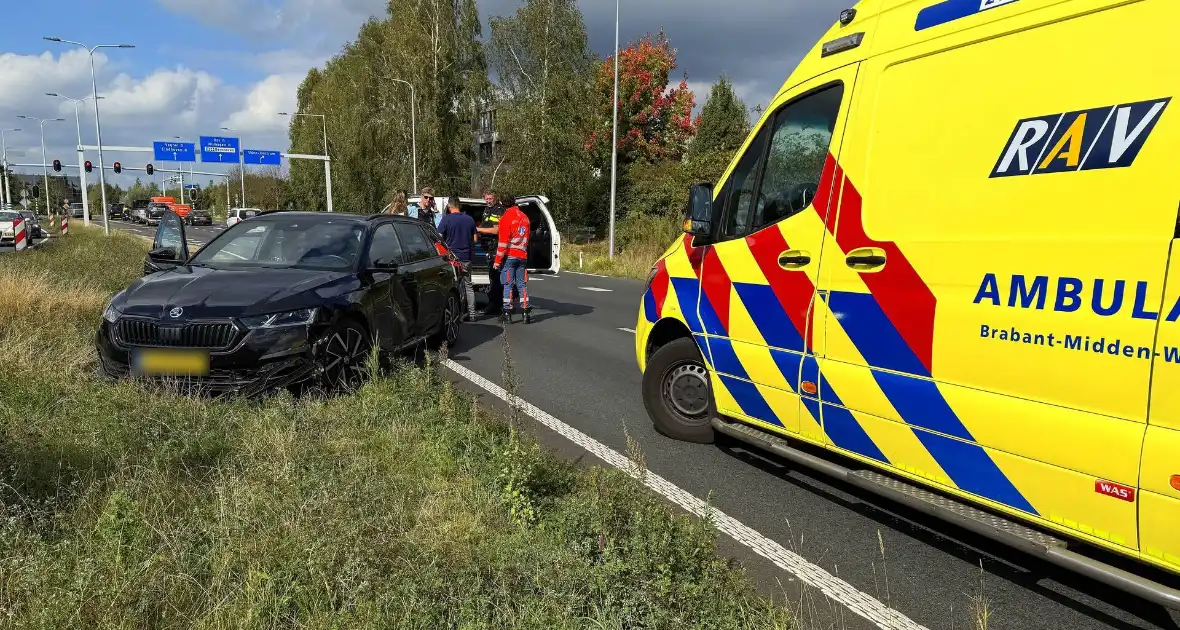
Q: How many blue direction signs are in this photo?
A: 3